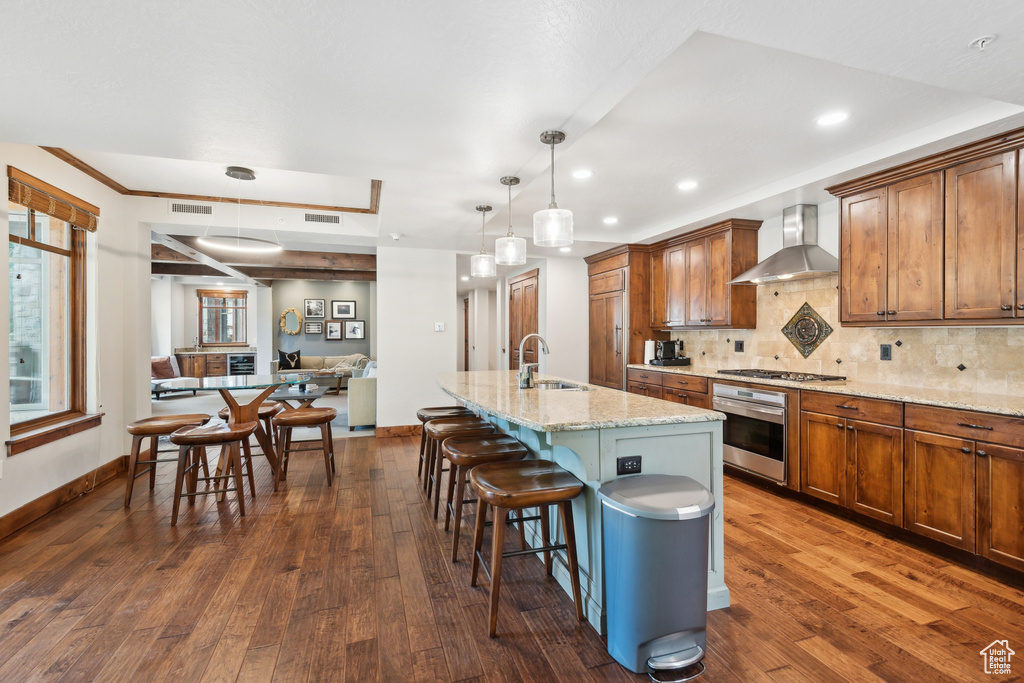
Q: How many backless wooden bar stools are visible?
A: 8